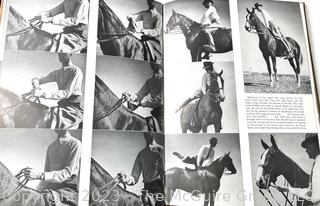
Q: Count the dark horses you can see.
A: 11